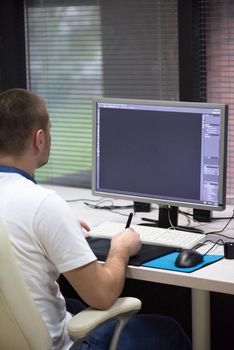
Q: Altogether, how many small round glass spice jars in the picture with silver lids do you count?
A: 0